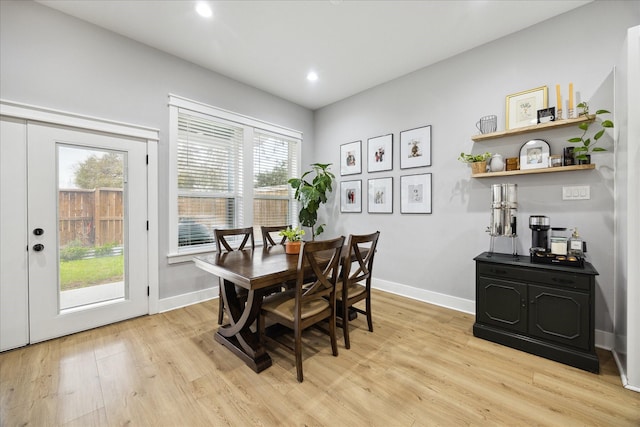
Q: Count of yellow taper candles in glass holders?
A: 2